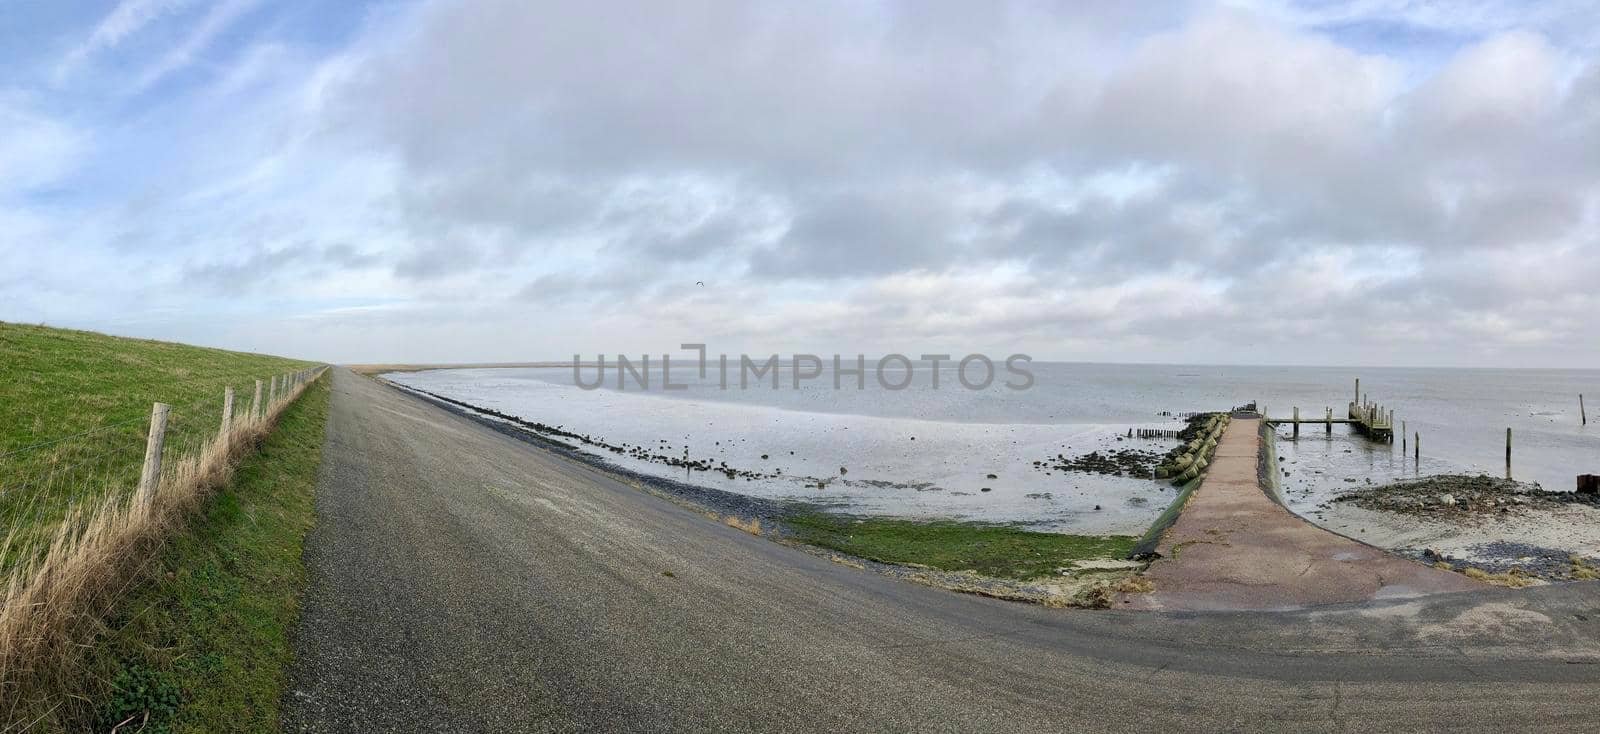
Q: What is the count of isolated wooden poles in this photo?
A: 4